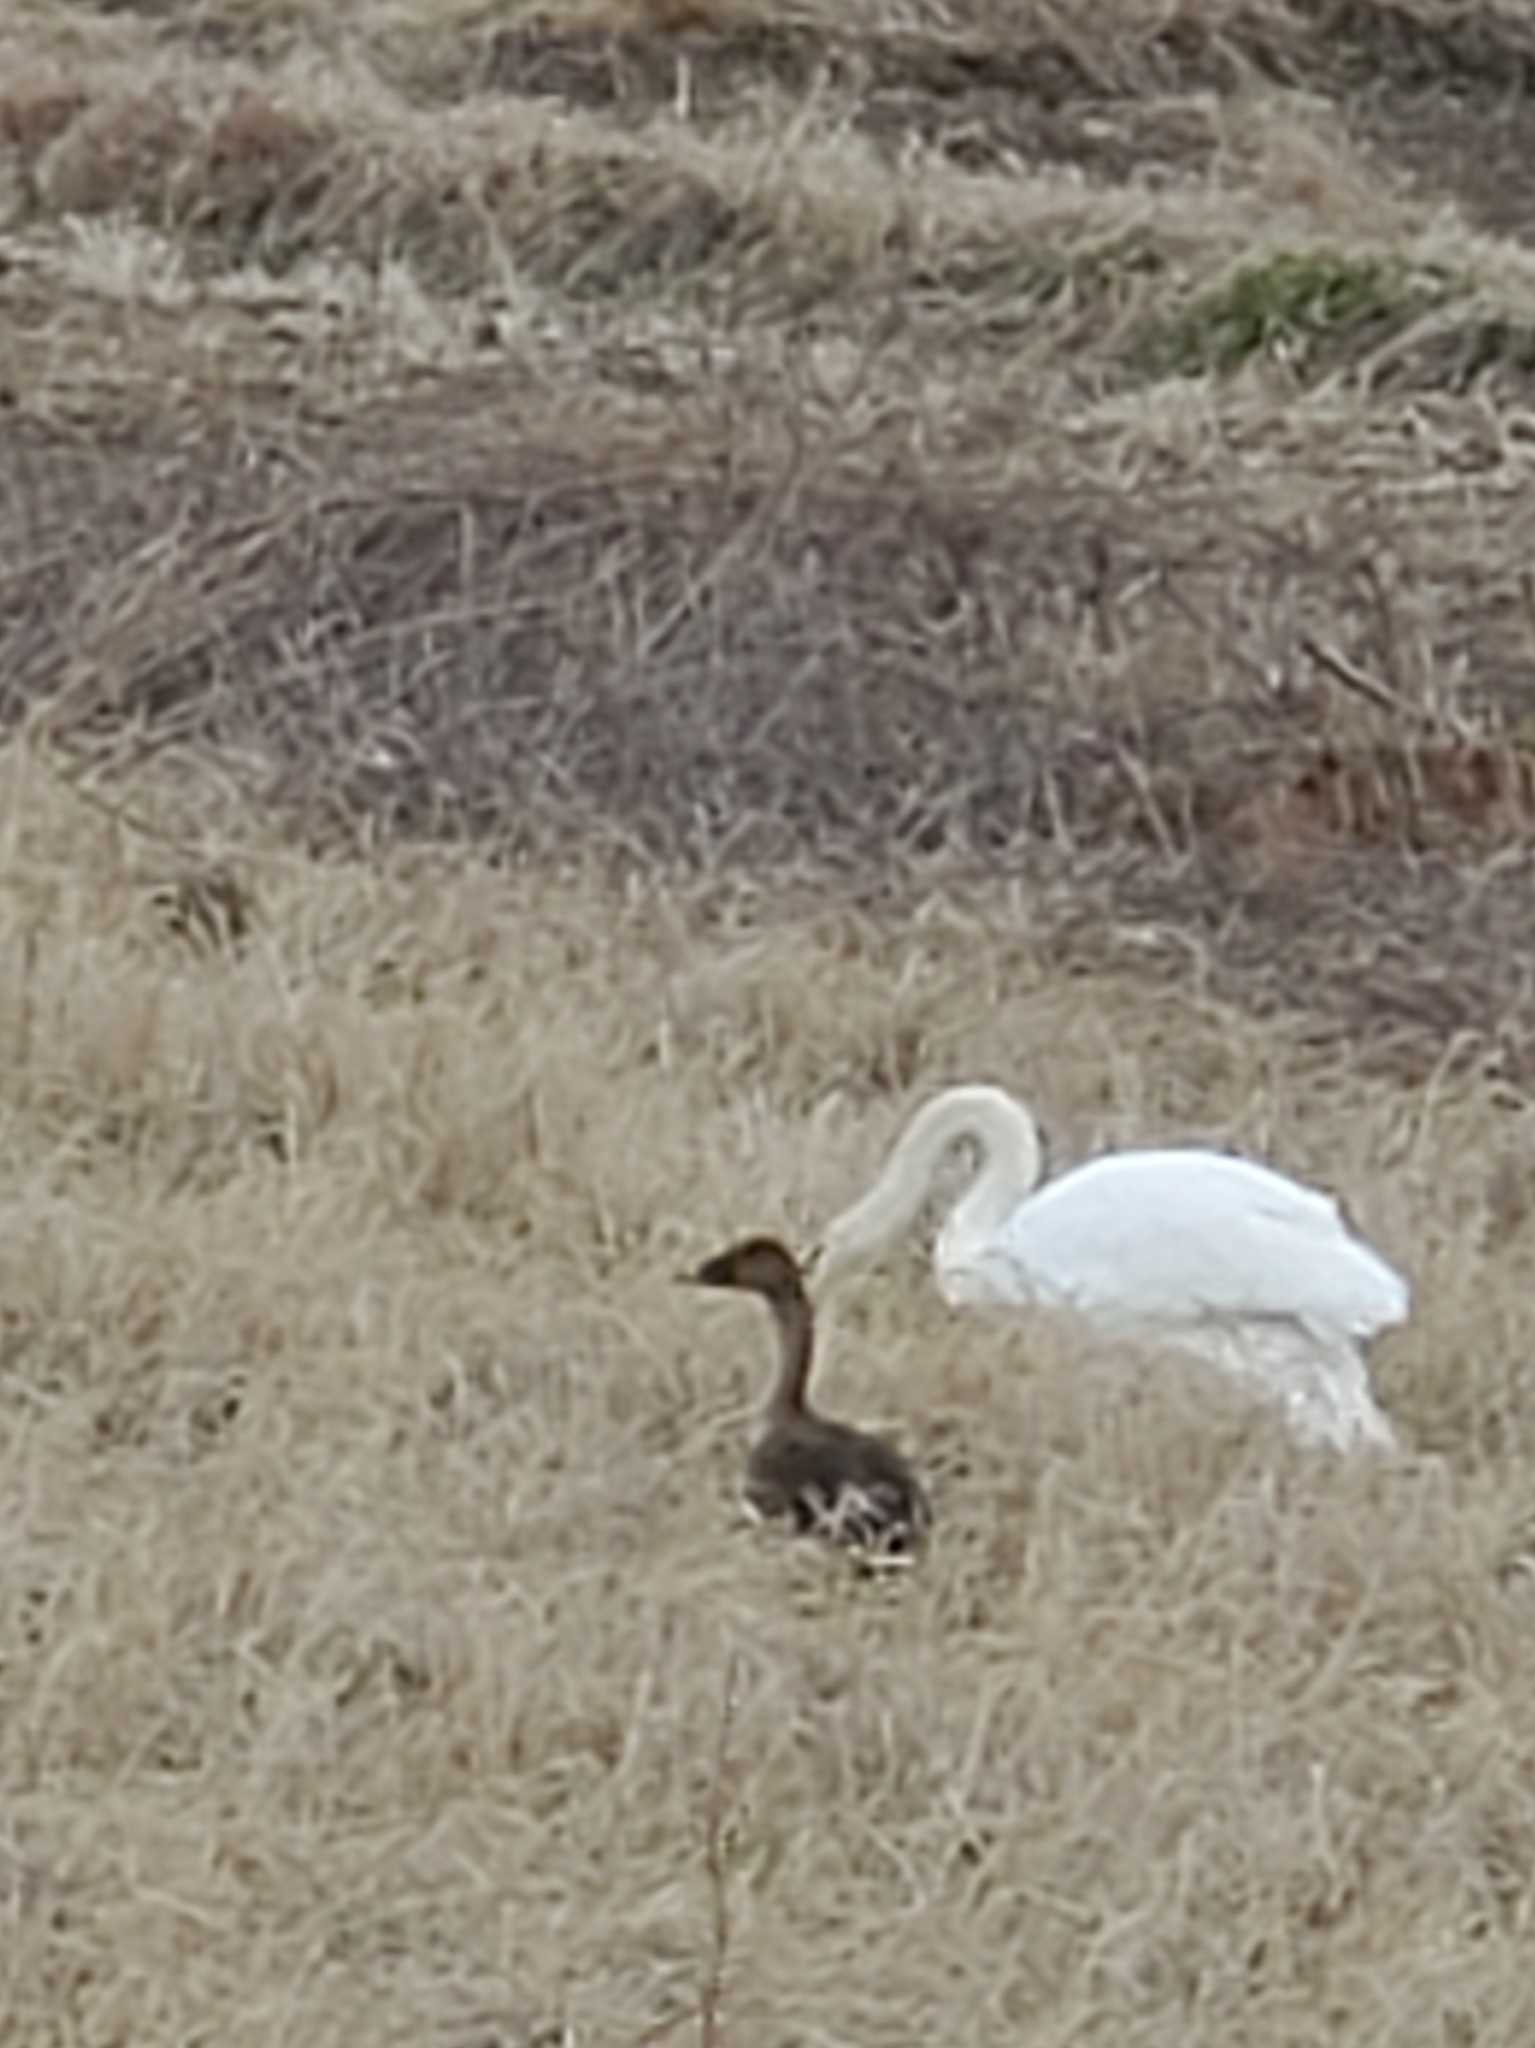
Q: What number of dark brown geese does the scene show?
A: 1